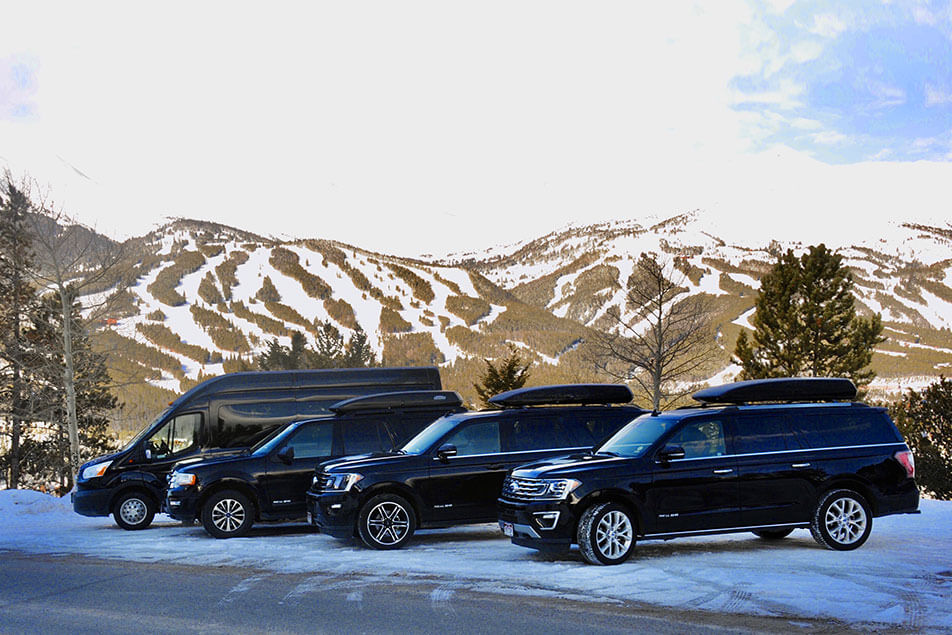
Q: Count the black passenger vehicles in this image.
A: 4